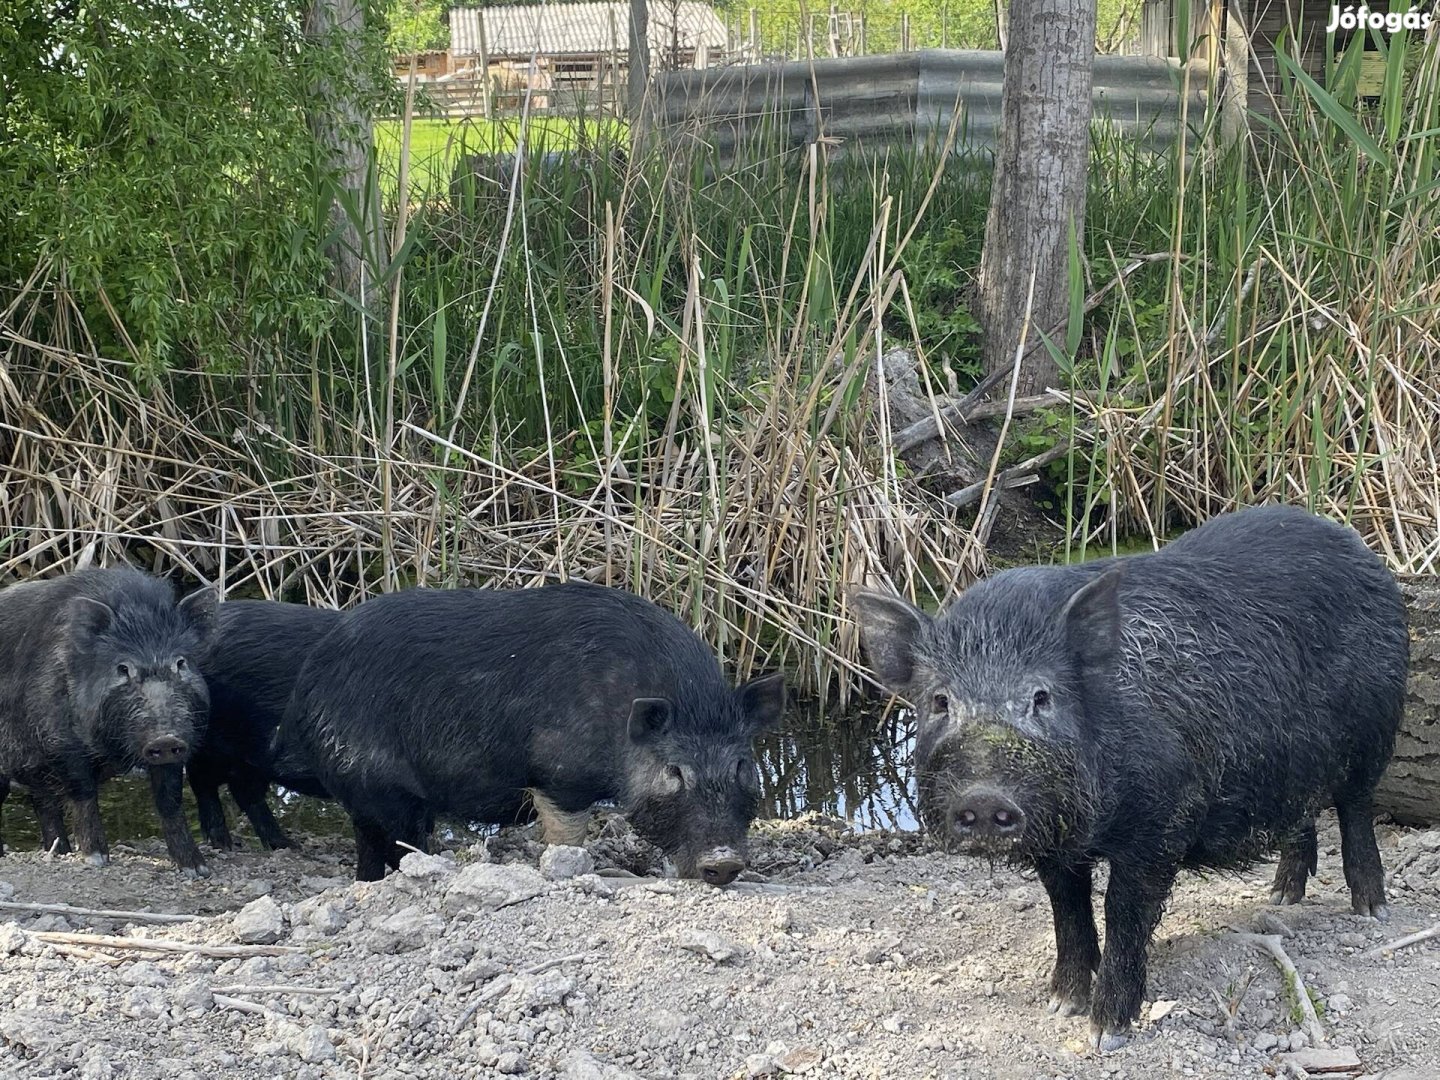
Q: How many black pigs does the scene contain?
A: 4